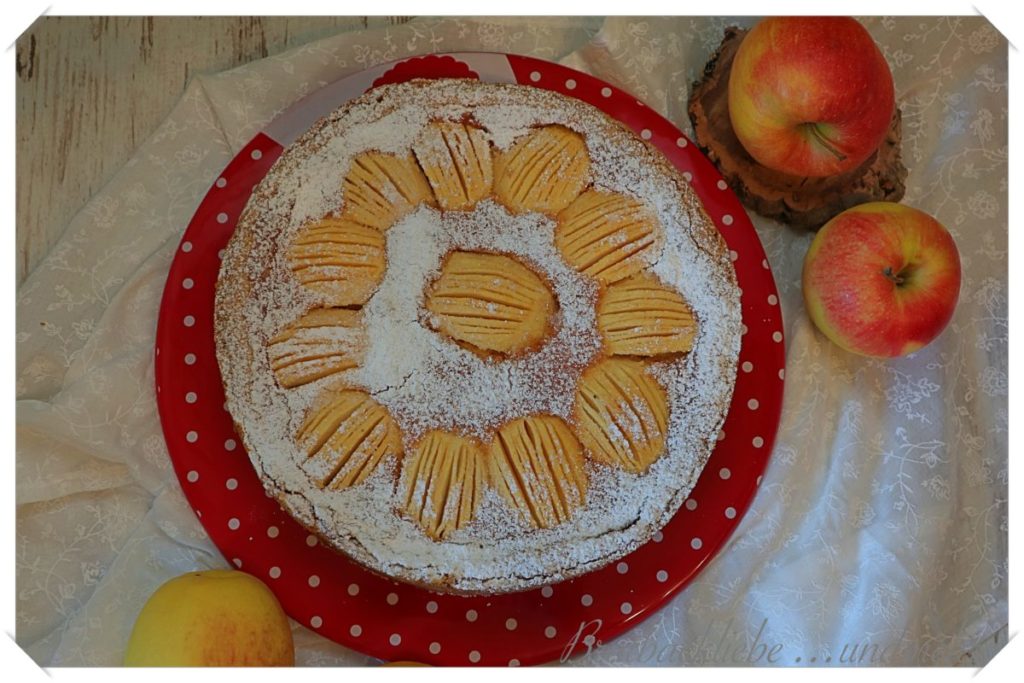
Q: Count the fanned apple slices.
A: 12